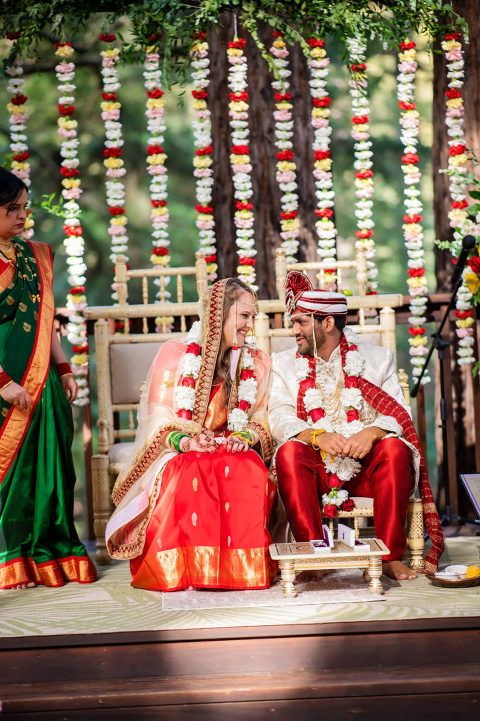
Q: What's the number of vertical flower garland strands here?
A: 11